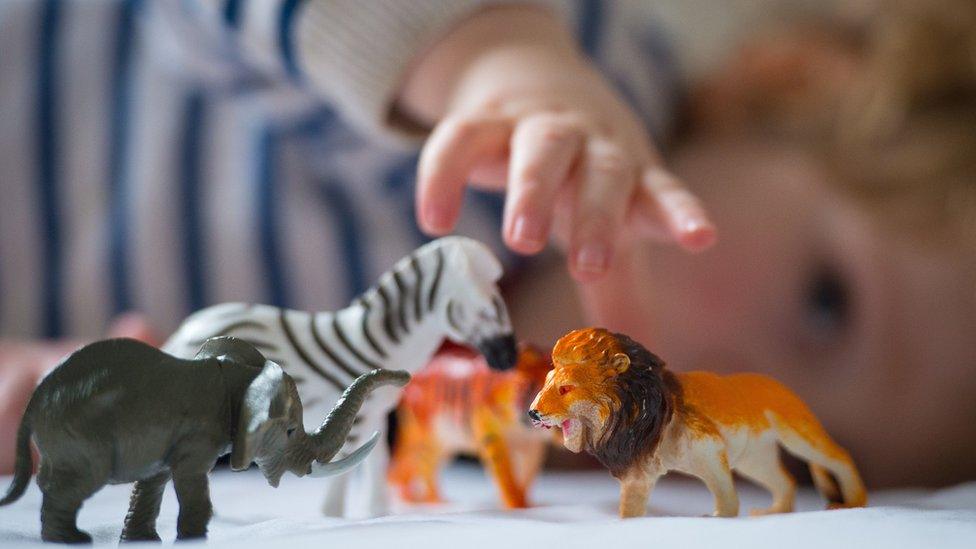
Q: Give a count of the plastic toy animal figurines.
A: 4